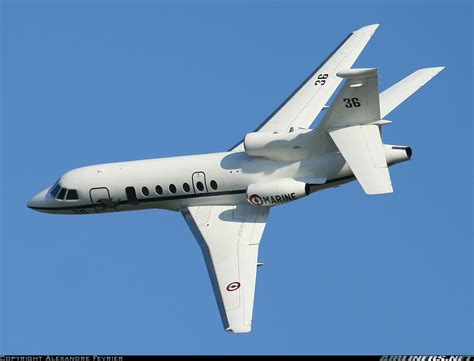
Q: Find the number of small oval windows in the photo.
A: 6